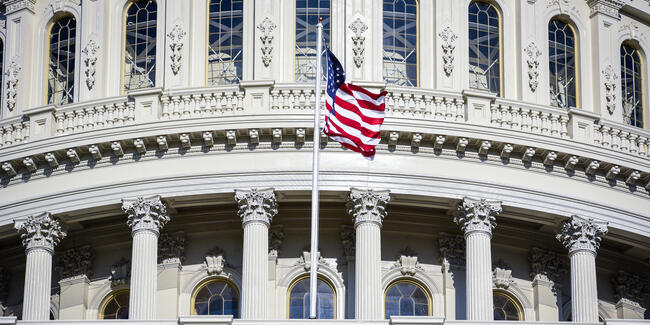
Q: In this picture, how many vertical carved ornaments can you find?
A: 8